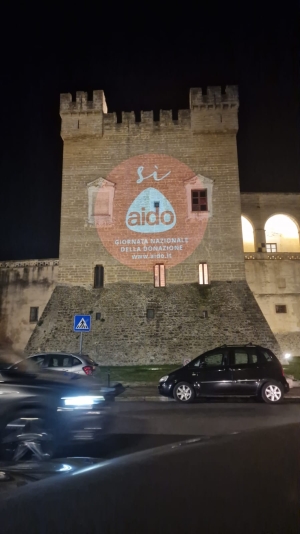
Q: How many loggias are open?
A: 2